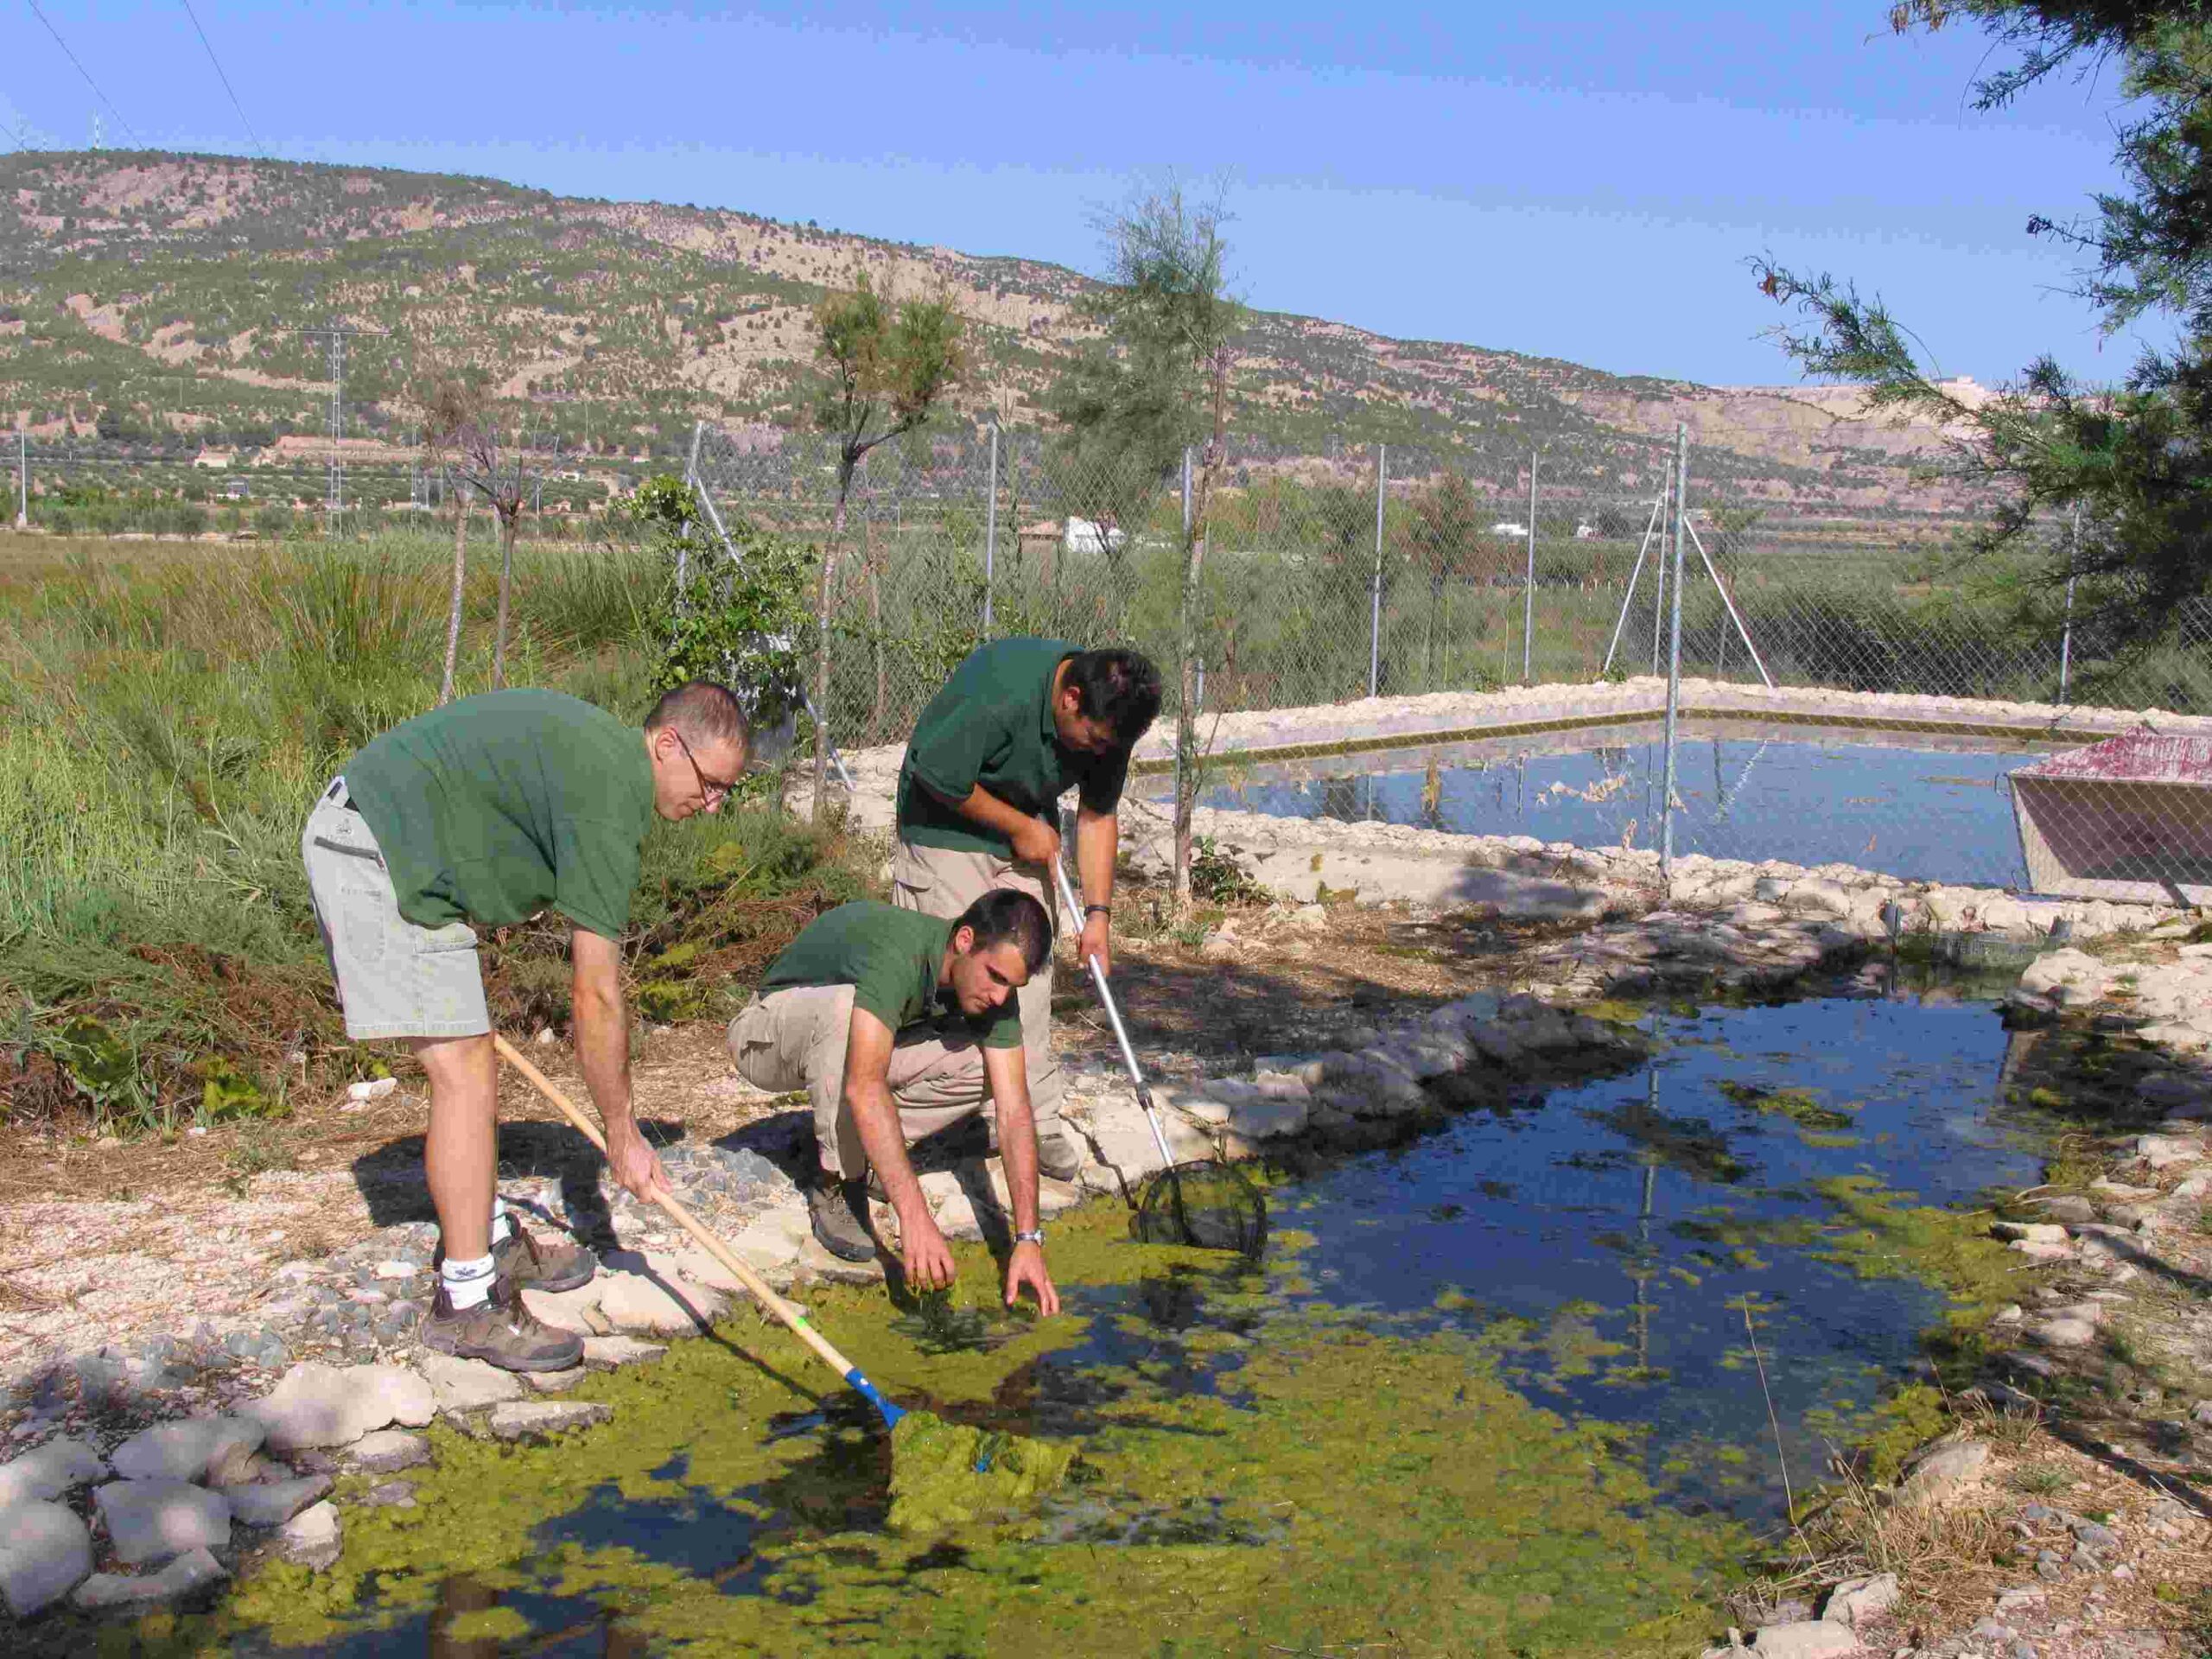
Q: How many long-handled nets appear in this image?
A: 1